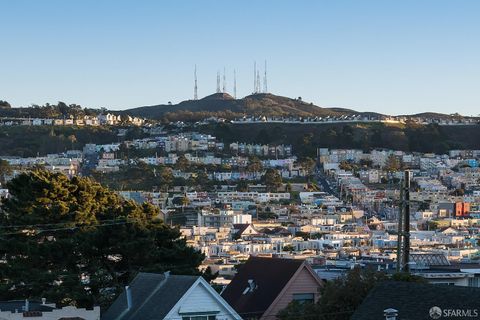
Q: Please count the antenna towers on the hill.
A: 7